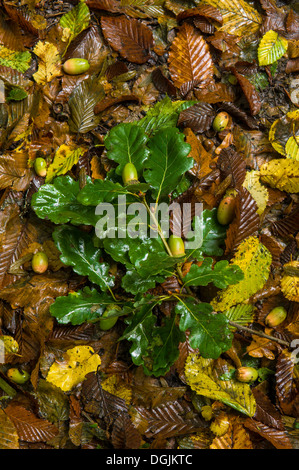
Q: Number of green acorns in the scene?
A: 11